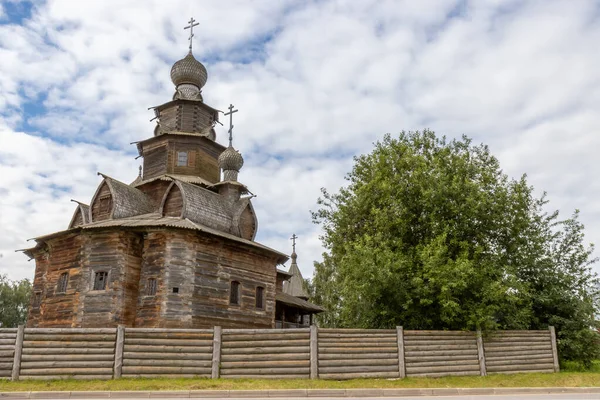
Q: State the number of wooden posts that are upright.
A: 7